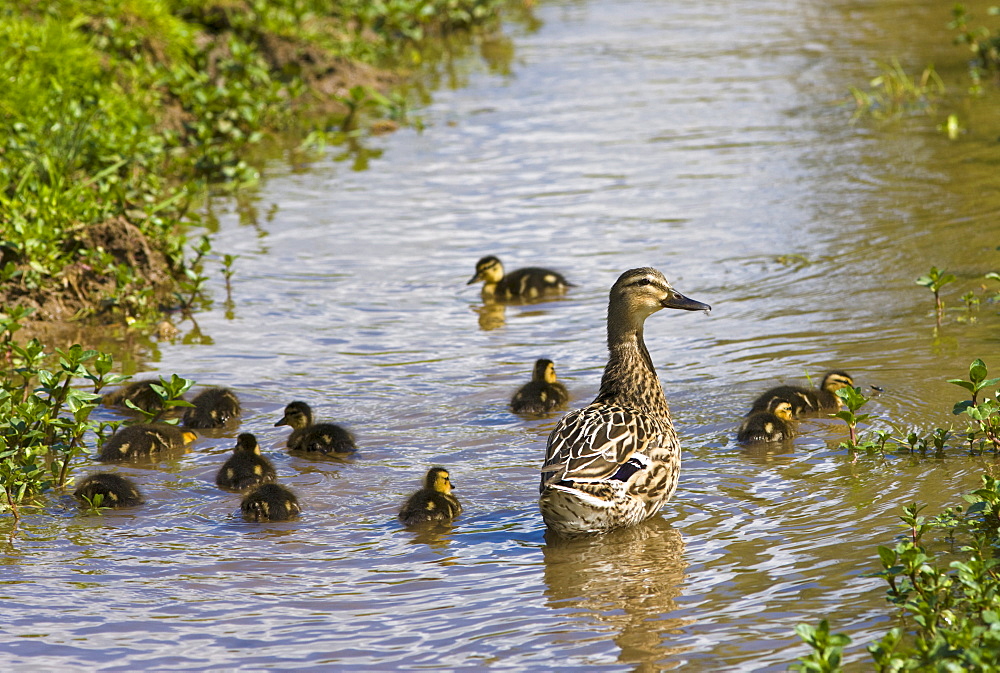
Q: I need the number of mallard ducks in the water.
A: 13